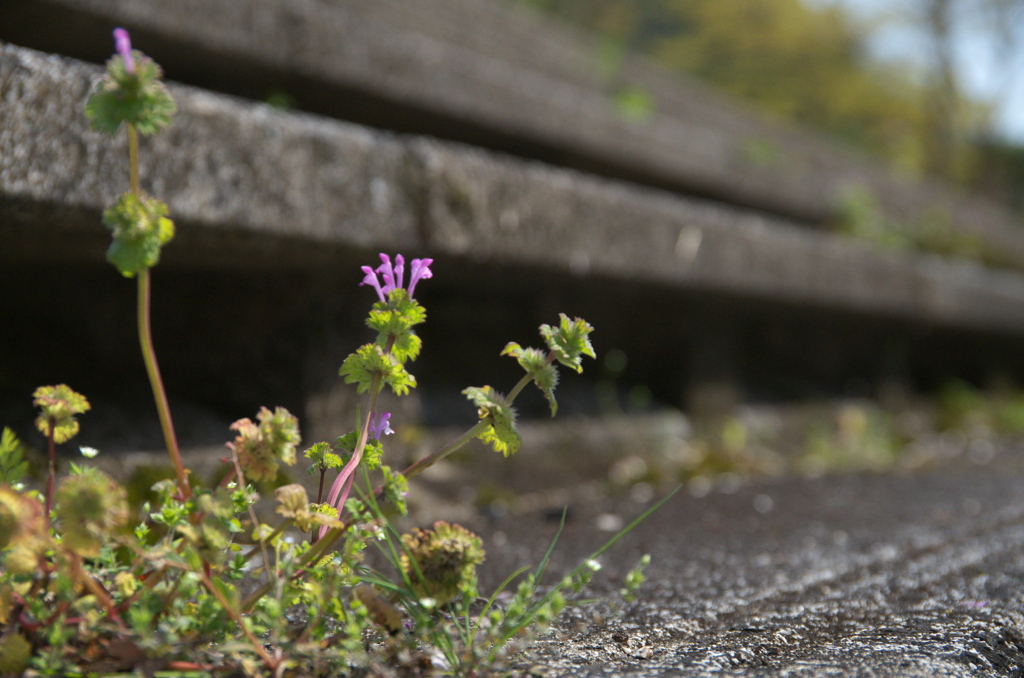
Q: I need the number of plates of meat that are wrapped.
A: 0